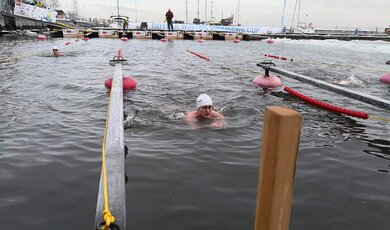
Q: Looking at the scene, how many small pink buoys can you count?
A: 7